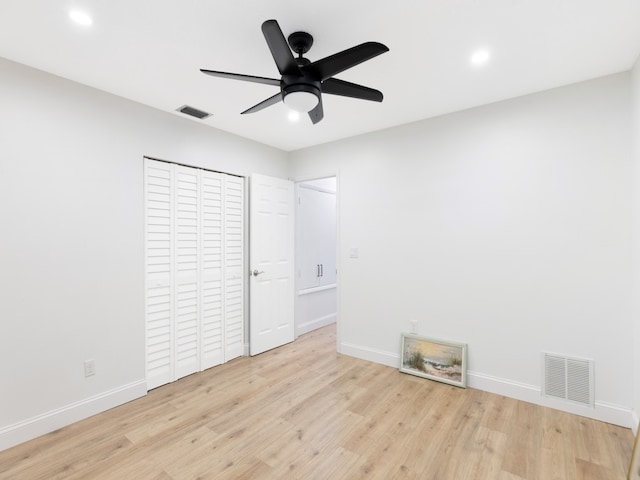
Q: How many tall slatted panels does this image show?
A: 4